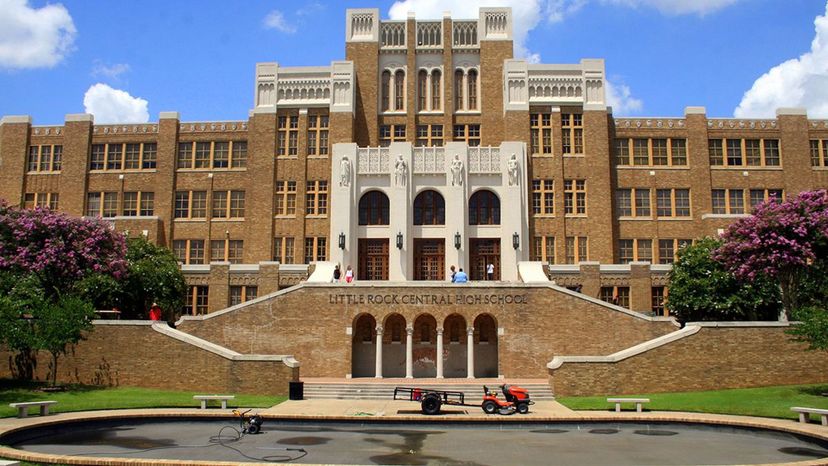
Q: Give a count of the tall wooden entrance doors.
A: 3